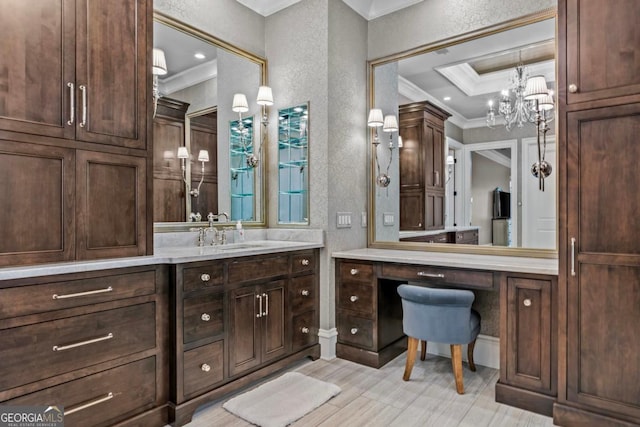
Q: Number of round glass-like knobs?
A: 11